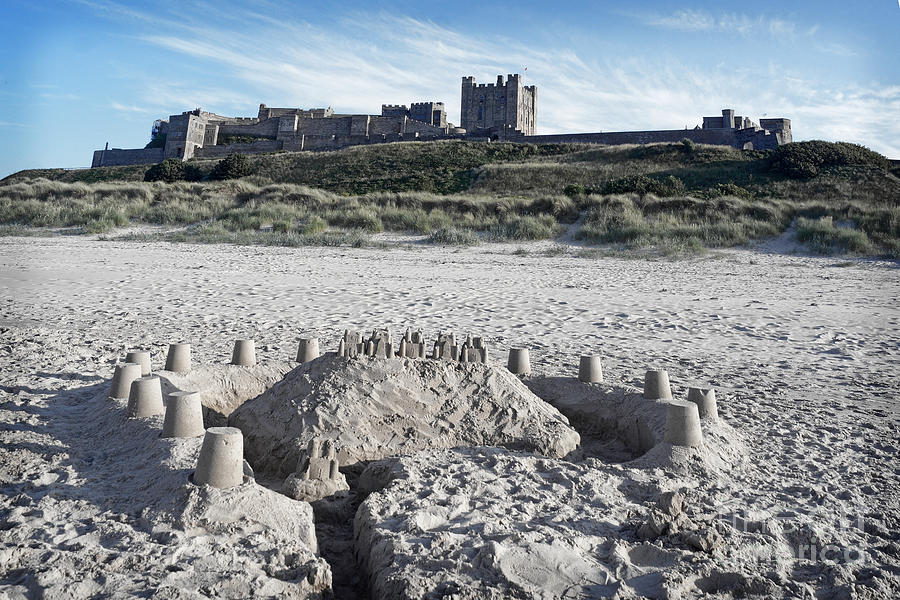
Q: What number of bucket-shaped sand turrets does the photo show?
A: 13